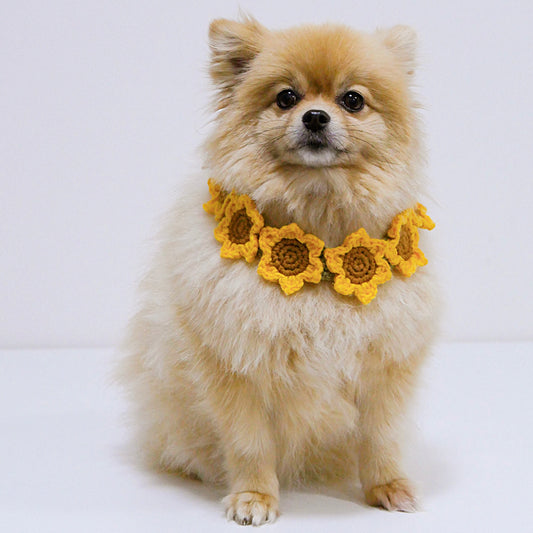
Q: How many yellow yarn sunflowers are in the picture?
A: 5